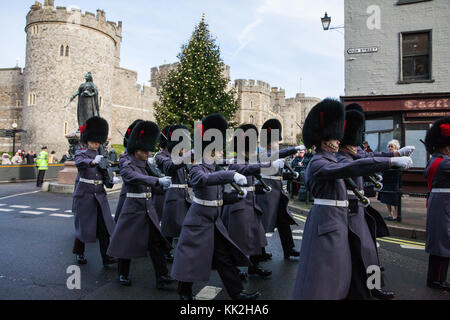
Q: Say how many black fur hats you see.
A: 12